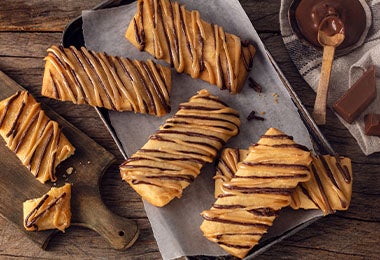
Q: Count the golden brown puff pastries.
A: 6